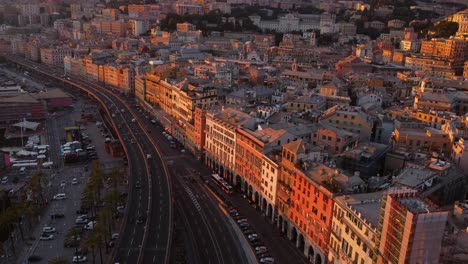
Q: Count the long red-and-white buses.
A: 1